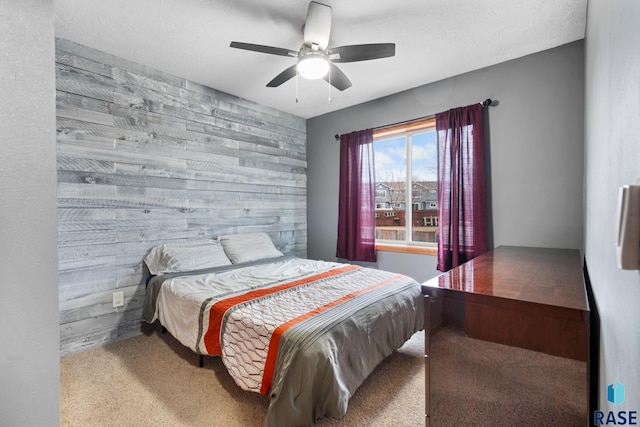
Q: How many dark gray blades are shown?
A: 4